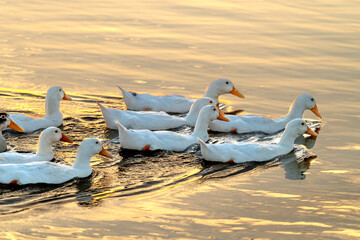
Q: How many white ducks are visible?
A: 8